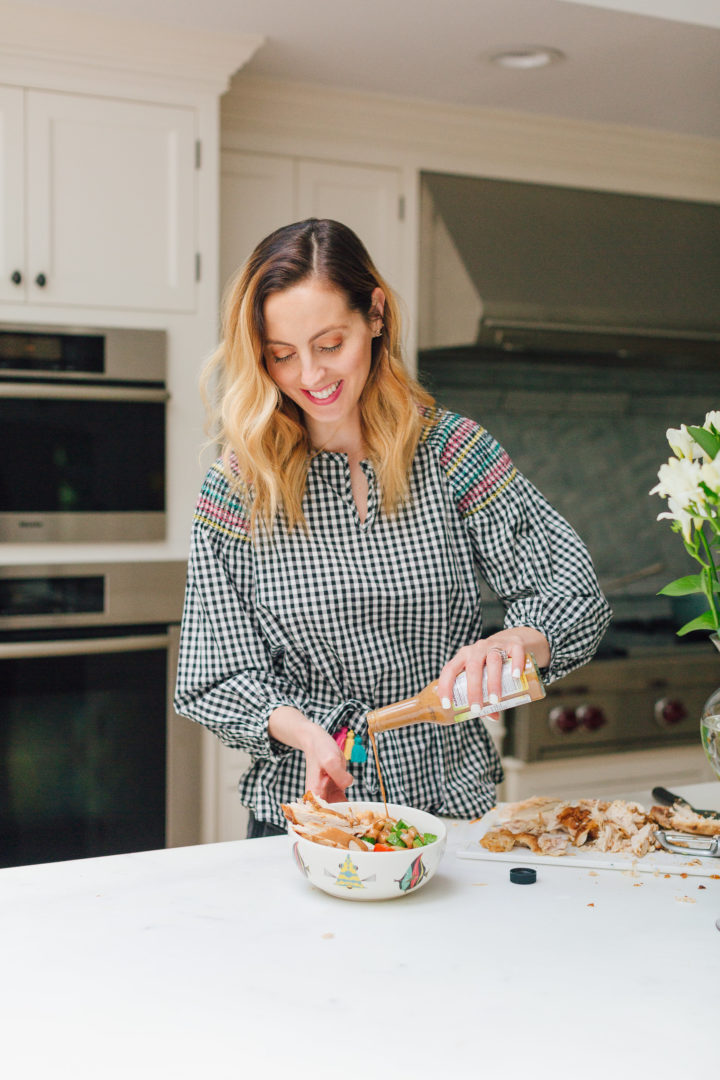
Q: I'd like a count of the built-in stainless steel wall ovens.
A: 2